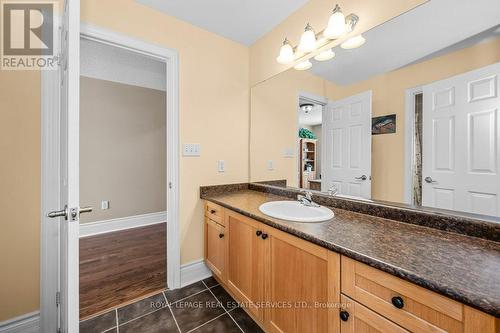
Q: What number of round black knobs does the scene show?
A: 6